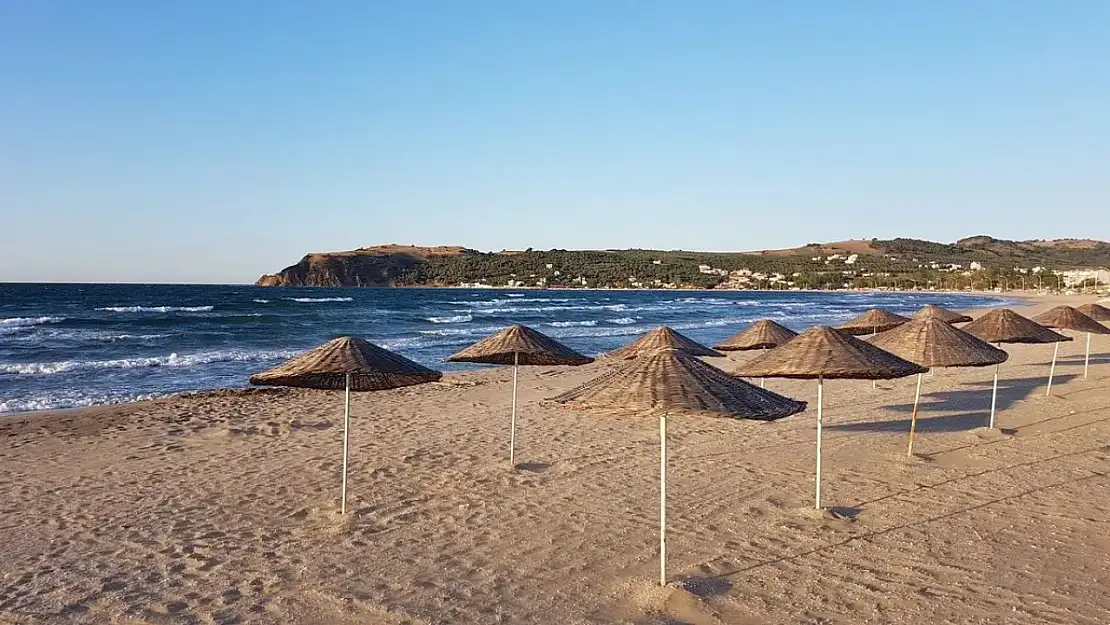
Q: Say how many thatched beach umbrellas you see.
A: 12